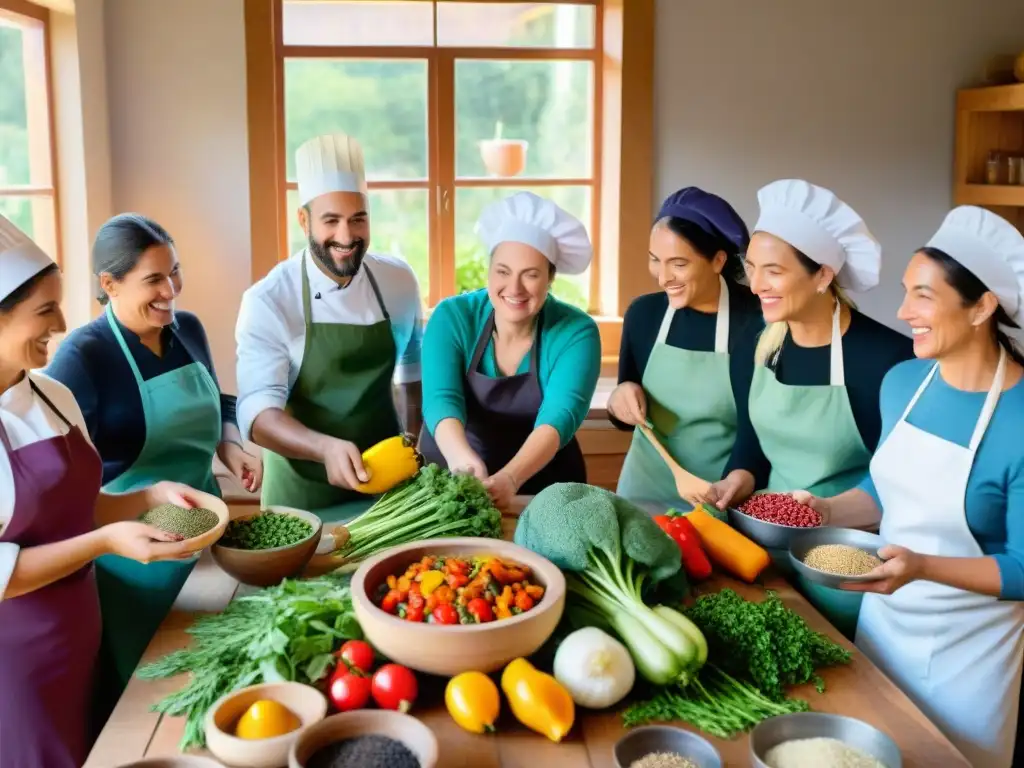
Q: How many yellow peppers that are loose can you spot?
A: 2